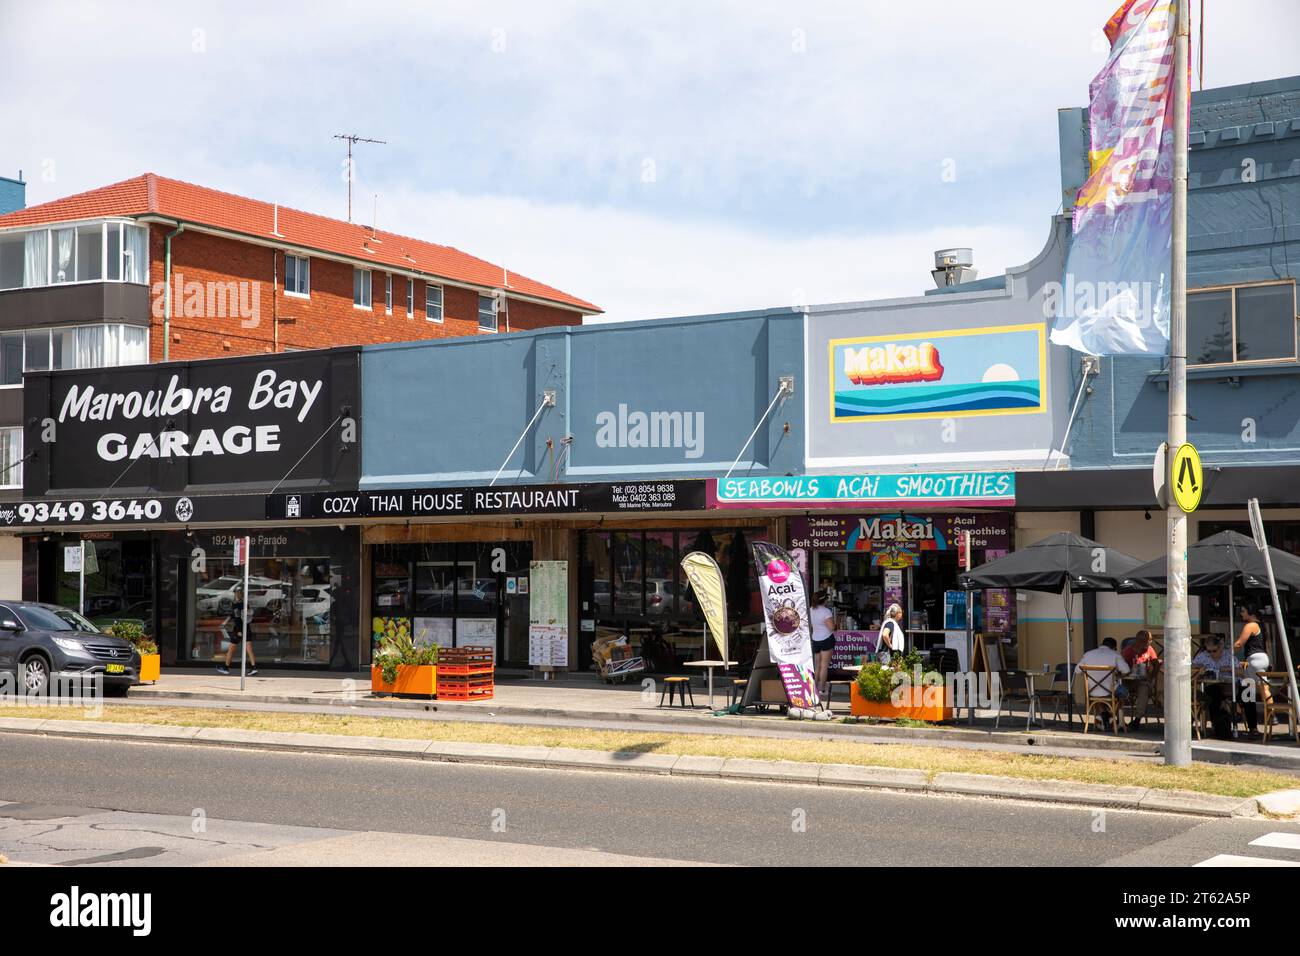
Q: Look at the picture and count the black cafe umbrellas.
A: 2